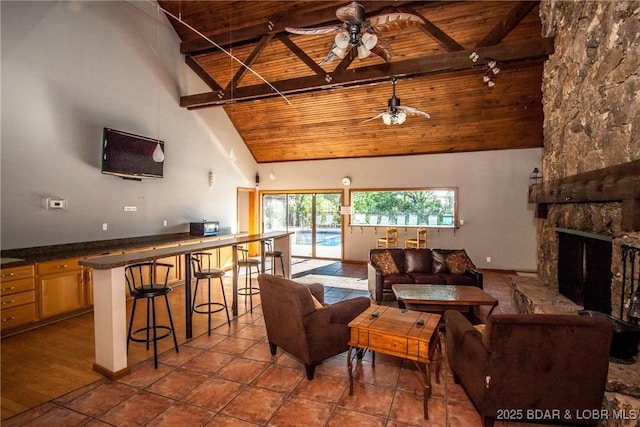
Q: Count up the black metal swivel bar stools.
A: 4